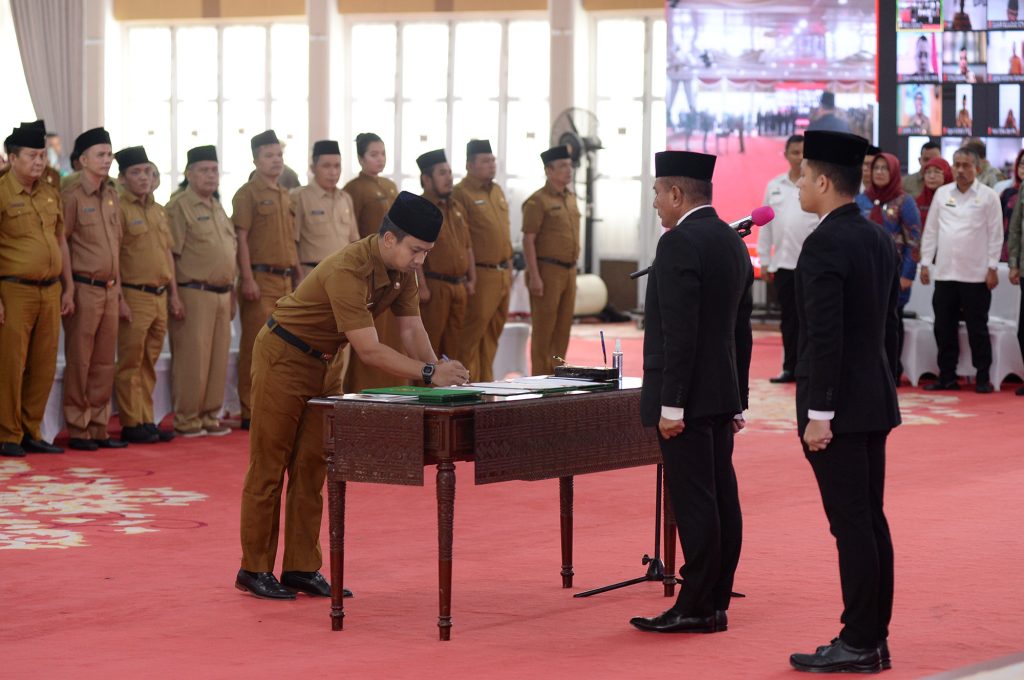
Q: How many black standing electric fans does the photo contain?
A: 1